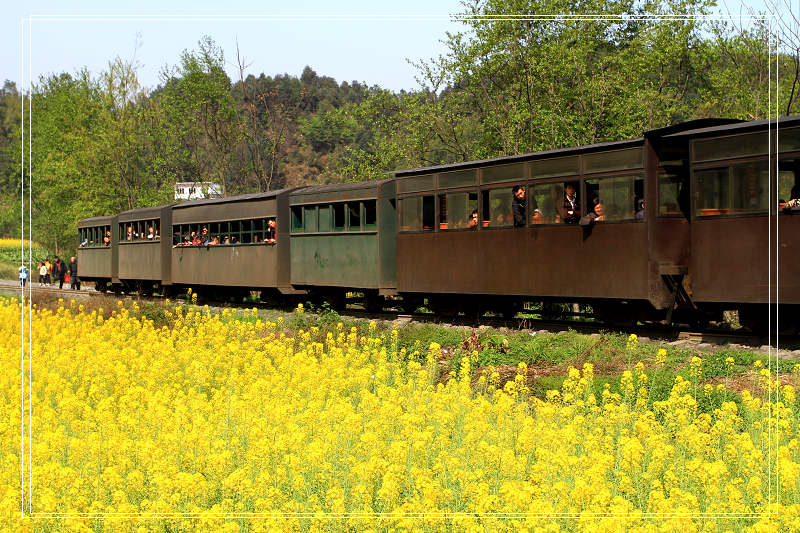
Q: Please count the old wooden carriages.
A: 6